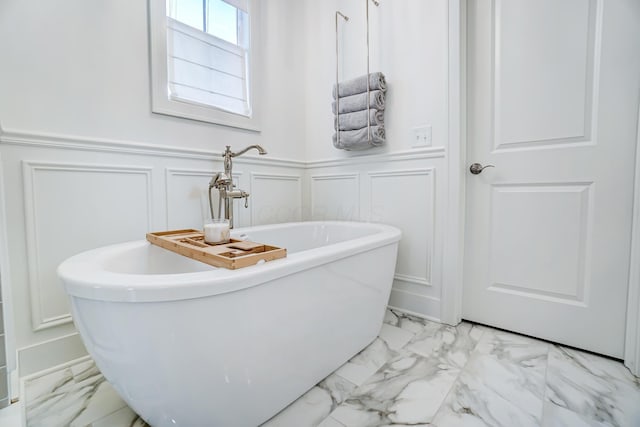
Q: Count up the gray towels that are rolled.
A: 4